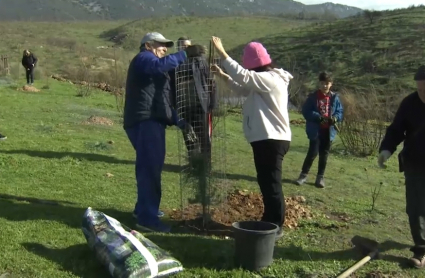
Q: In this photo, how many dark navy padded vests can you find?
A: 1